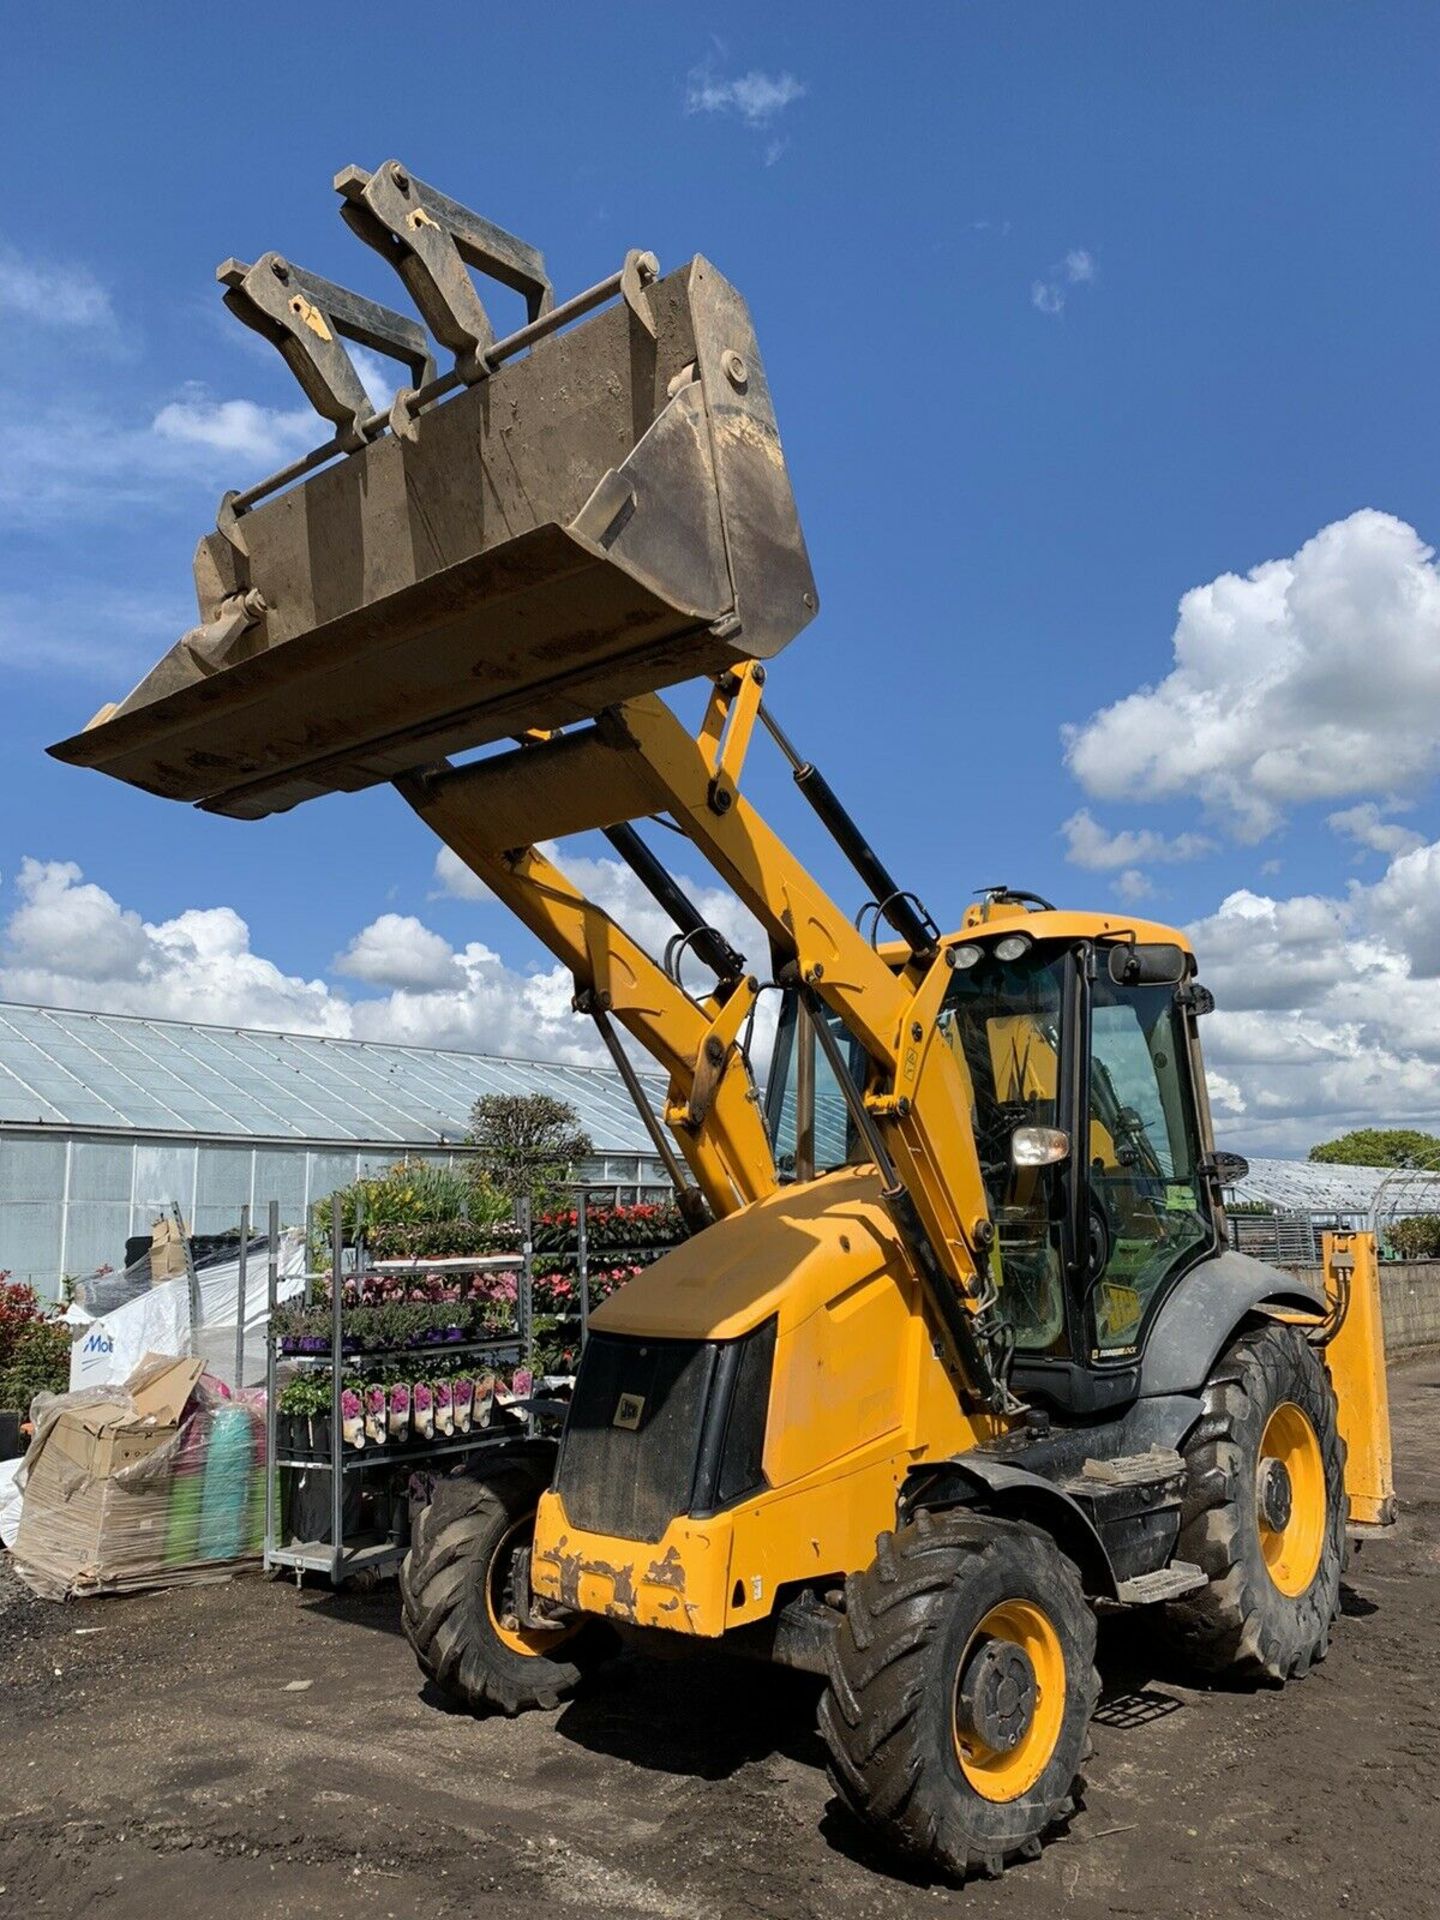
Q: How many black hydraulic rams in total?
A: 4